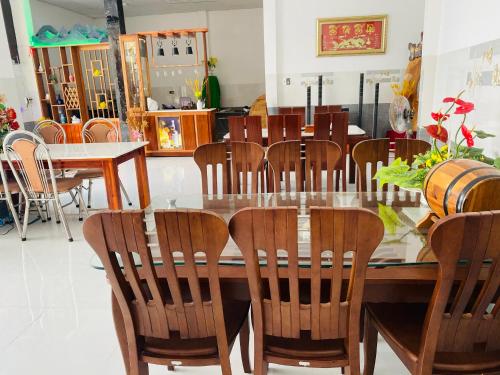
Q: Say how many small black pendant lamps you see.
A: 3